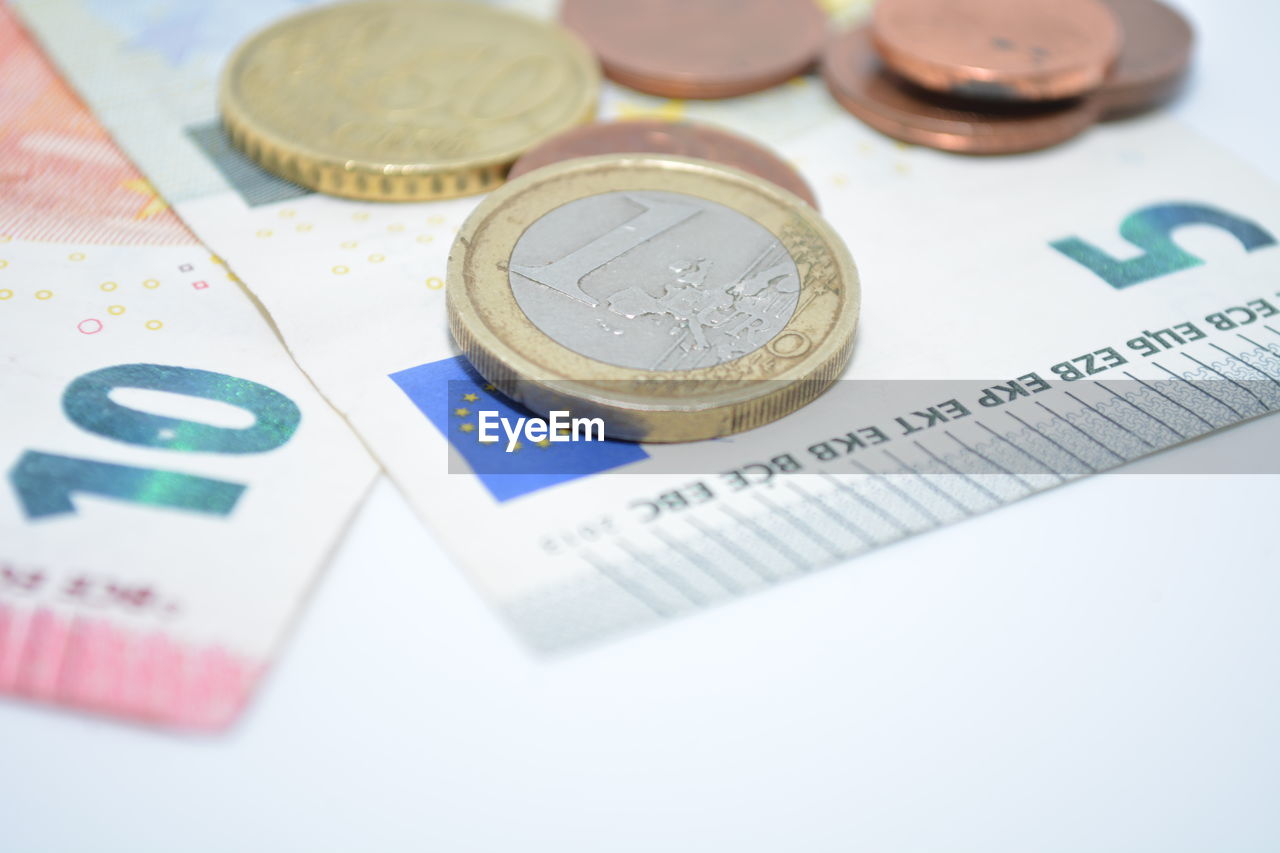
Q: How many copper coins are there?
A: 5